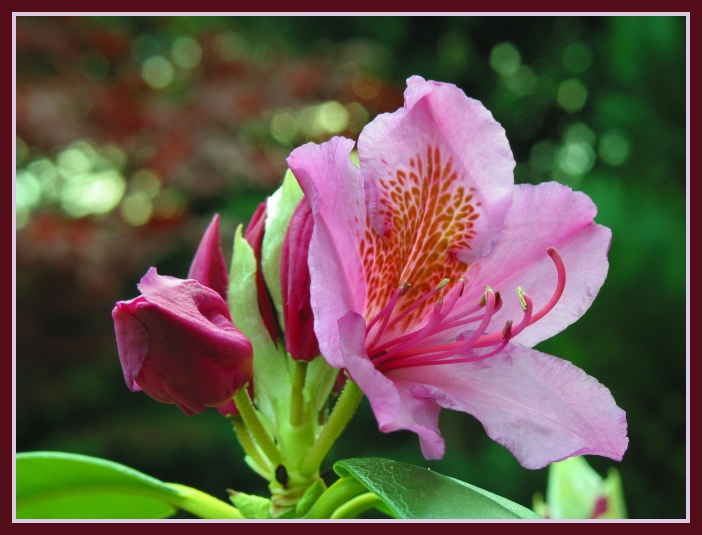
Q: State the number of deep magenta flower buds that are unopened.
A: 4